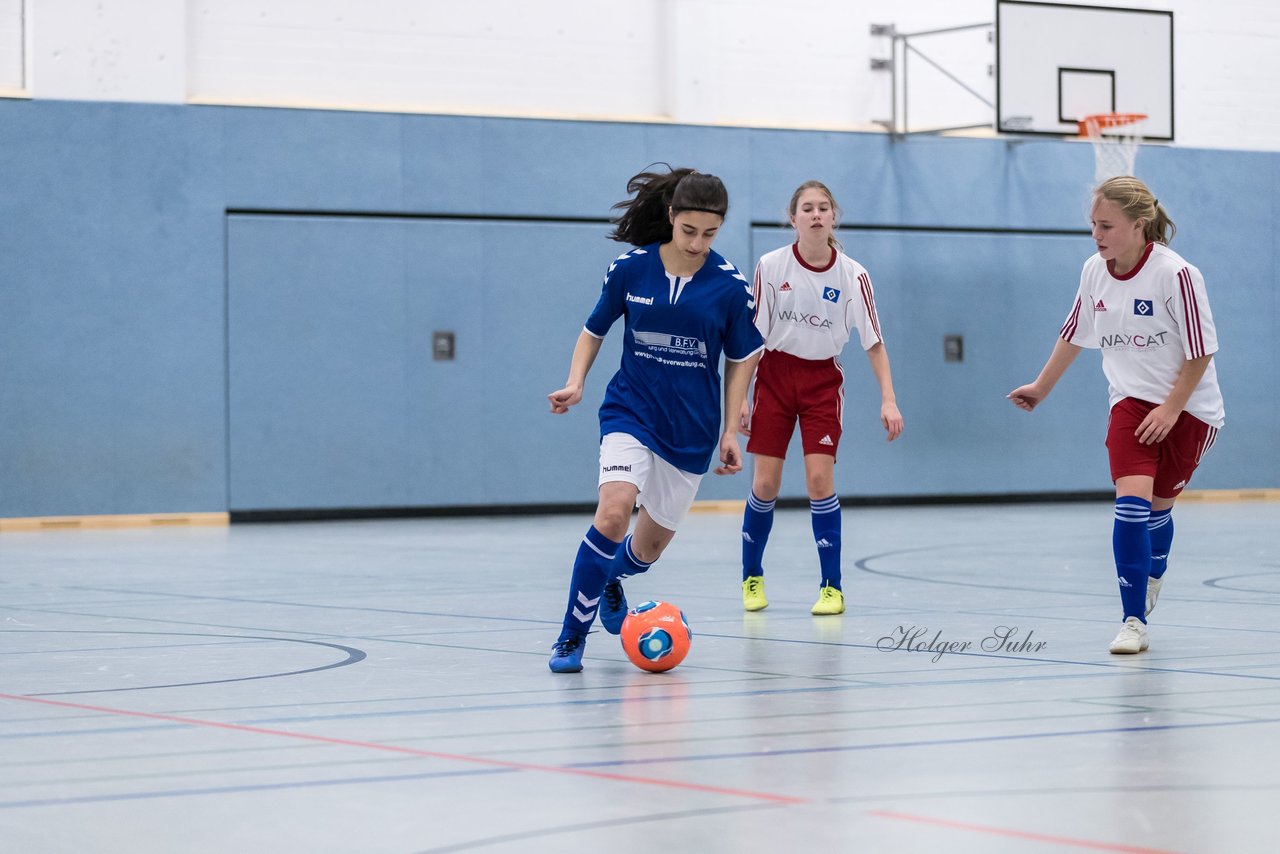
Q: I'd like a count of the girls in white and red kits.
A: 2